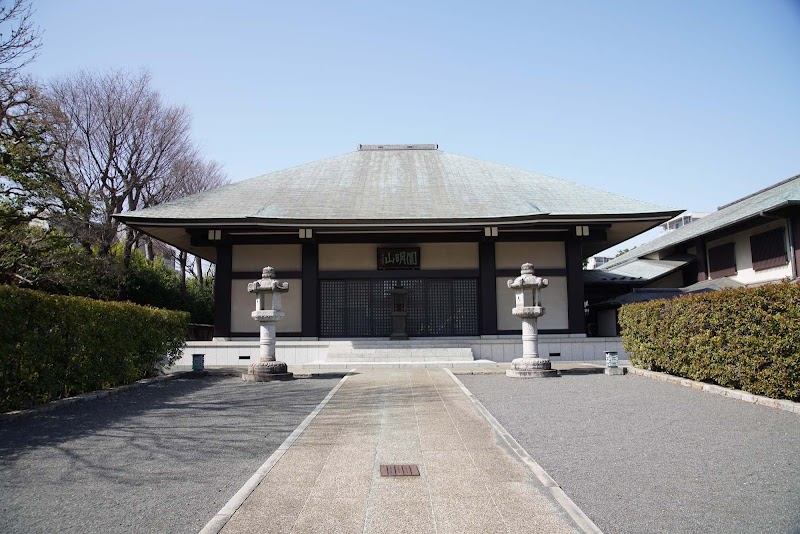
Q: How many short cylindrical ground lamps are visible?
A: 2